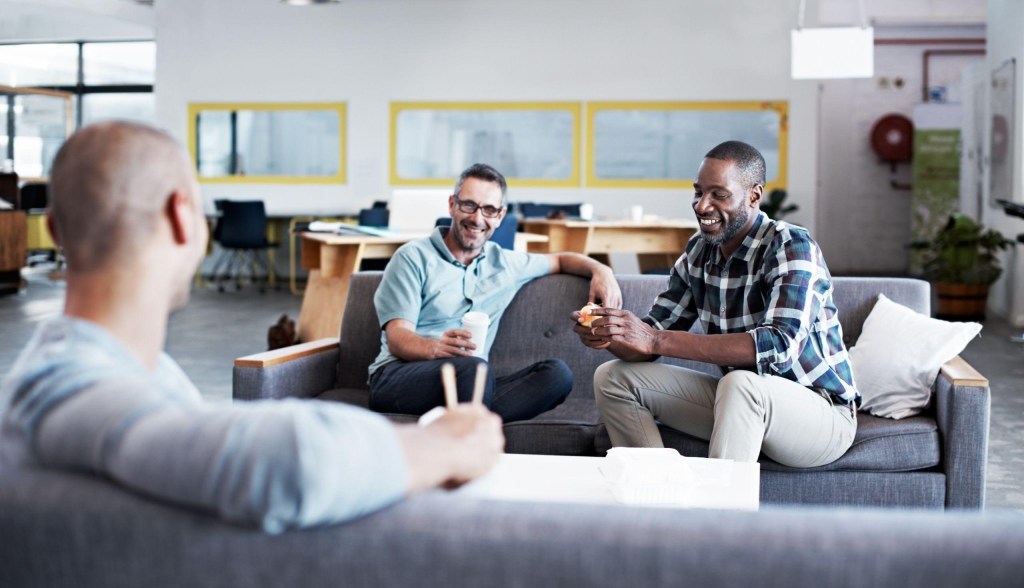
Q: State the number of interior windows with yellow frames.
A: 3